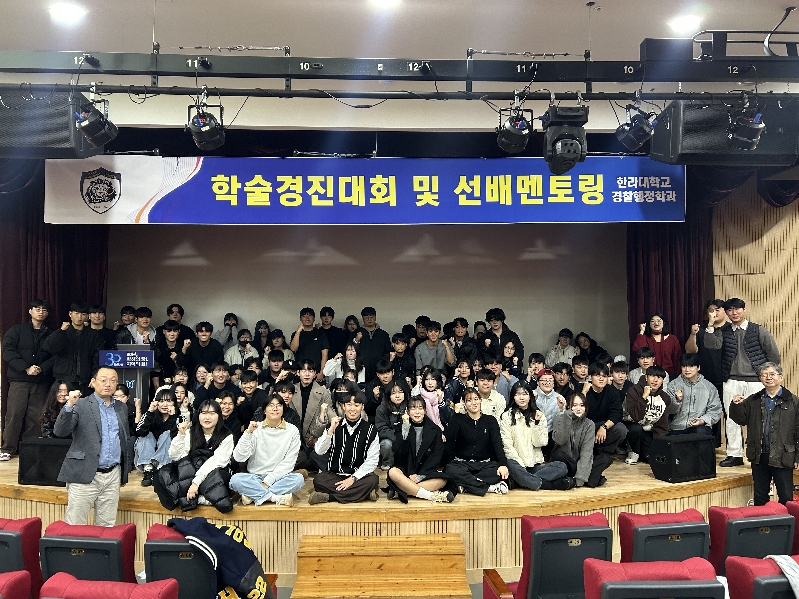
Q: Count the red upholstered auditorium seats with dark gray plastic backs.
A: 11